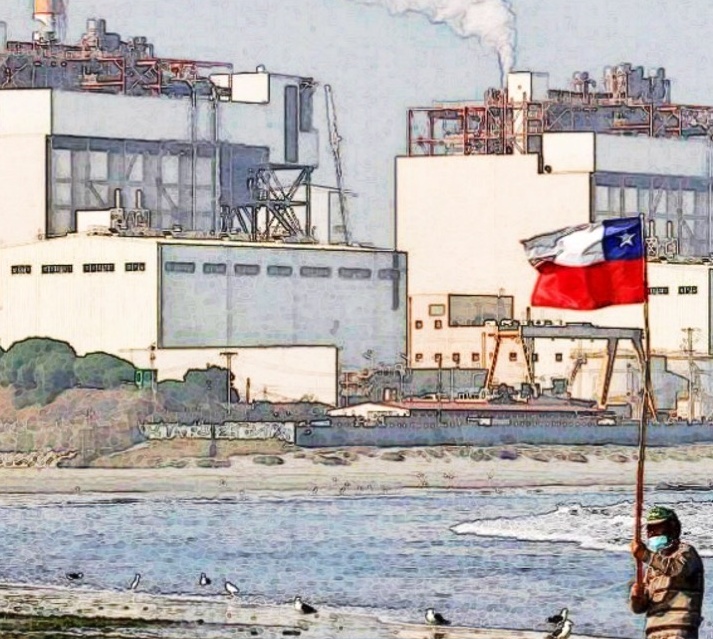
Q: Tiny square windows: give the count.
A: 9